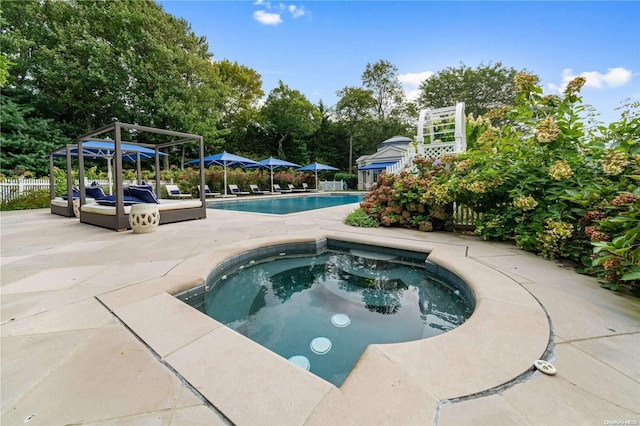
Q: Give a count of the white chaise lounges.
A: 7